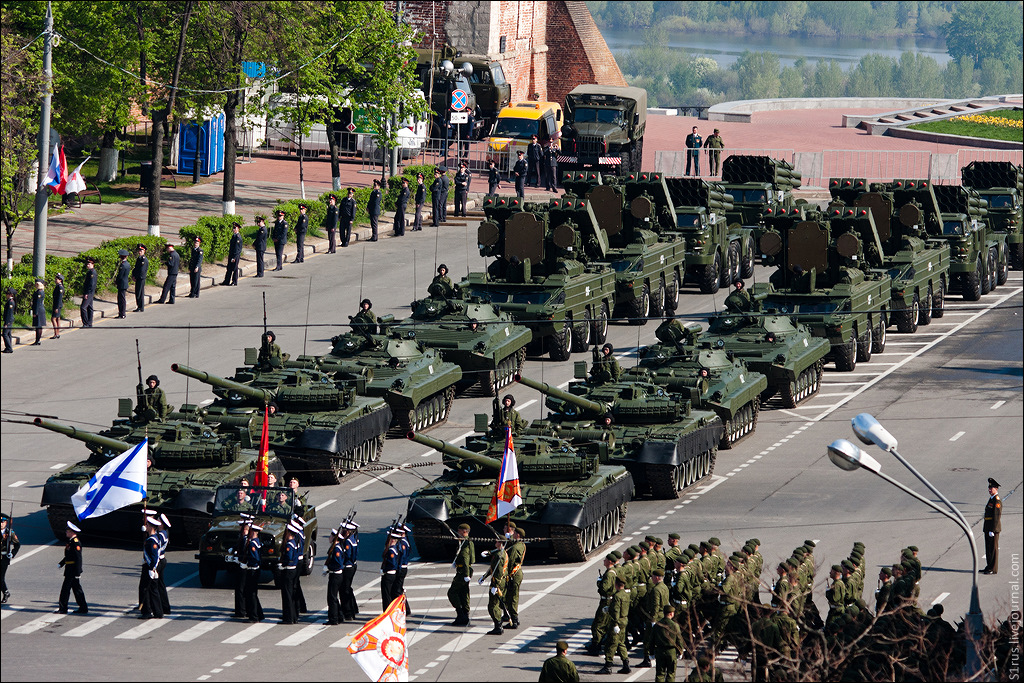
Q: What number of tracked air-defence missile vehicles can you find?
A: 0